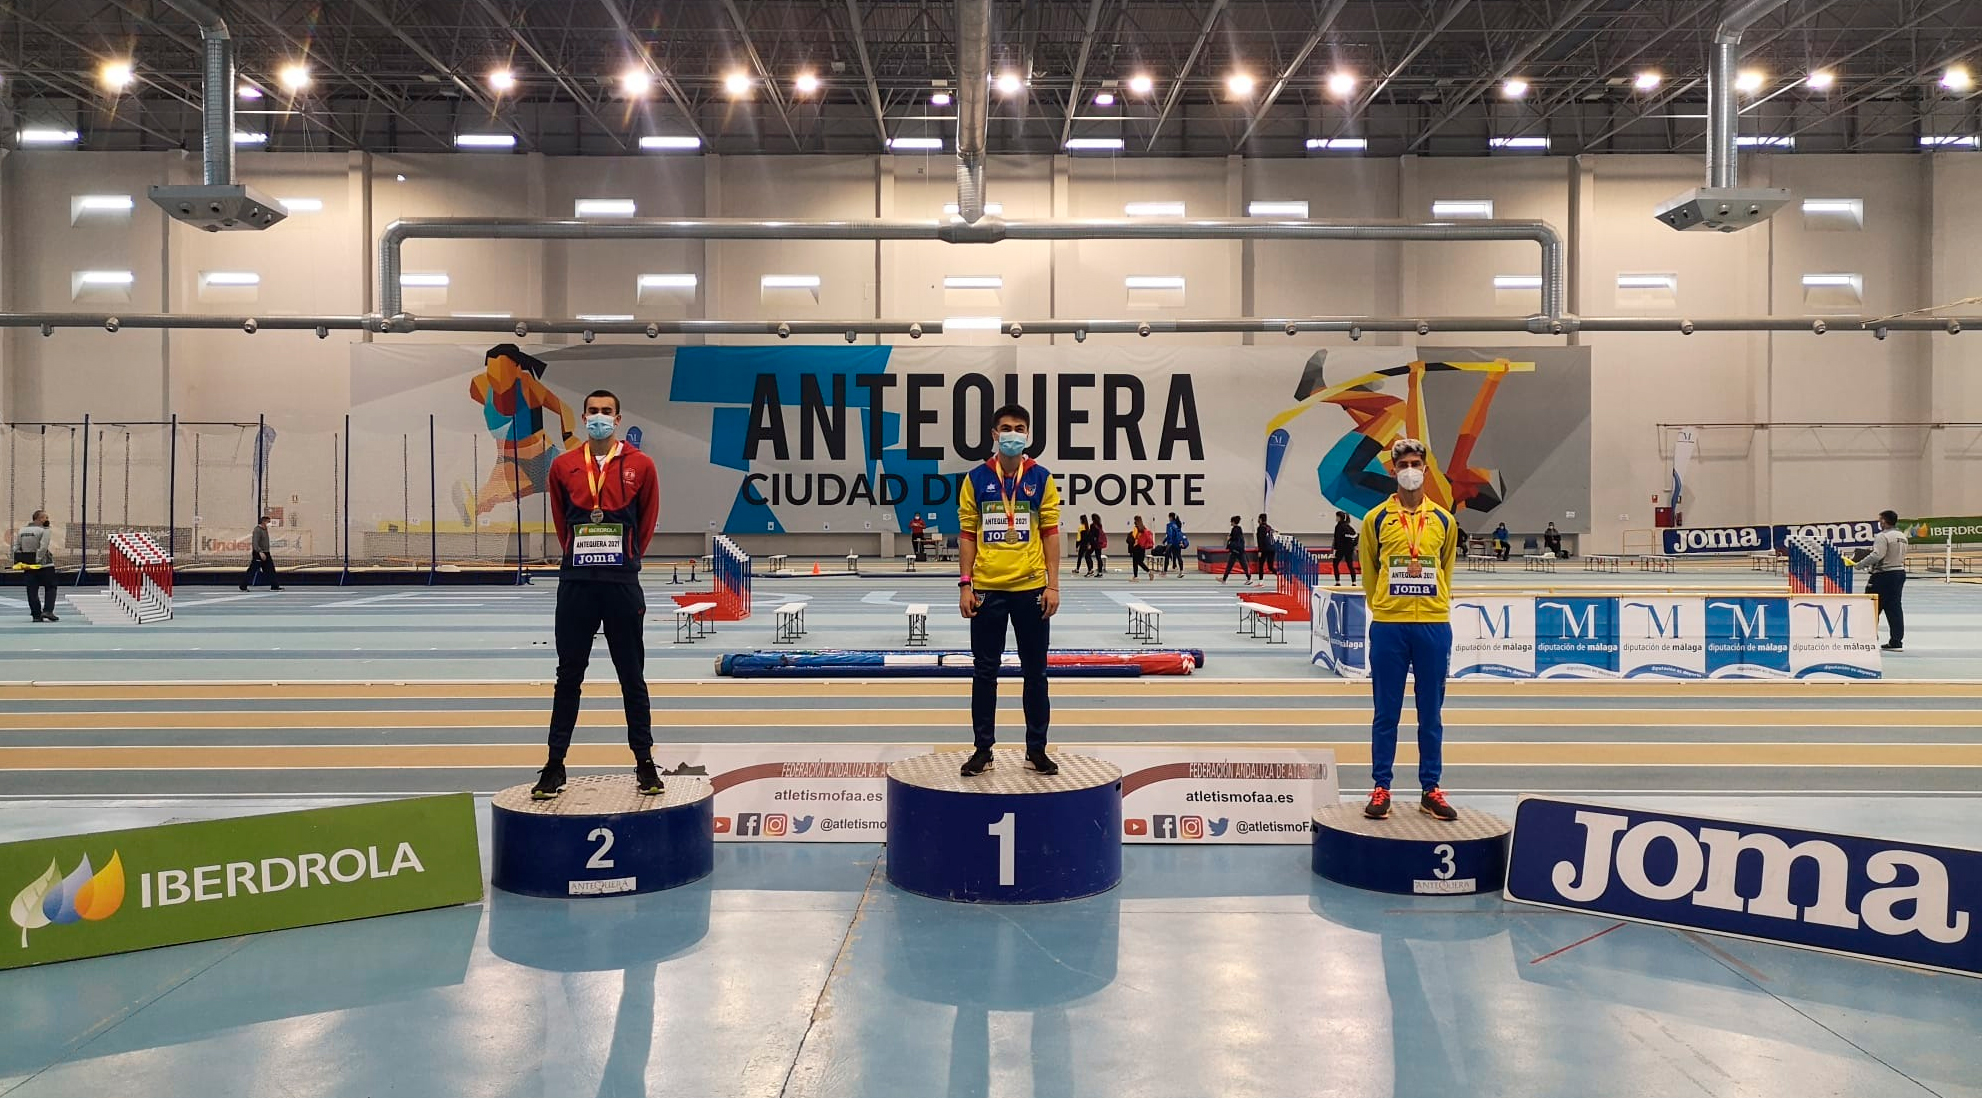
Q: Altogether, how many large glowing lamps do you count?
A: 15